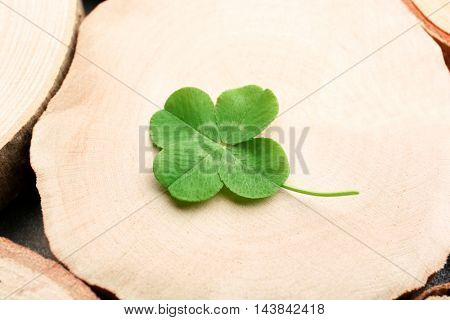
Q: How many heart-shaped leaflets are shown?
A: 4